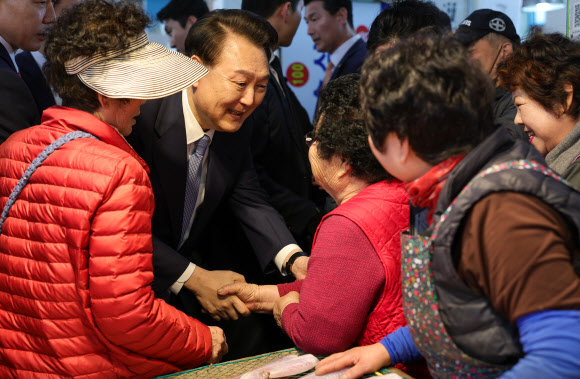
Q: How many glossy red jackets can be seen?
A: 1